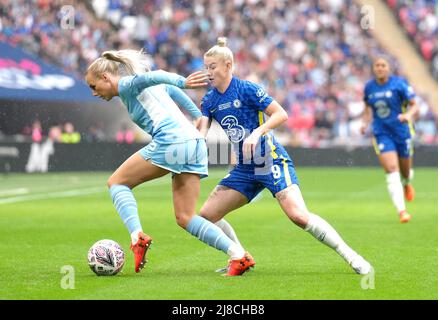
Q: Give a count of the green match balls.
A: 0